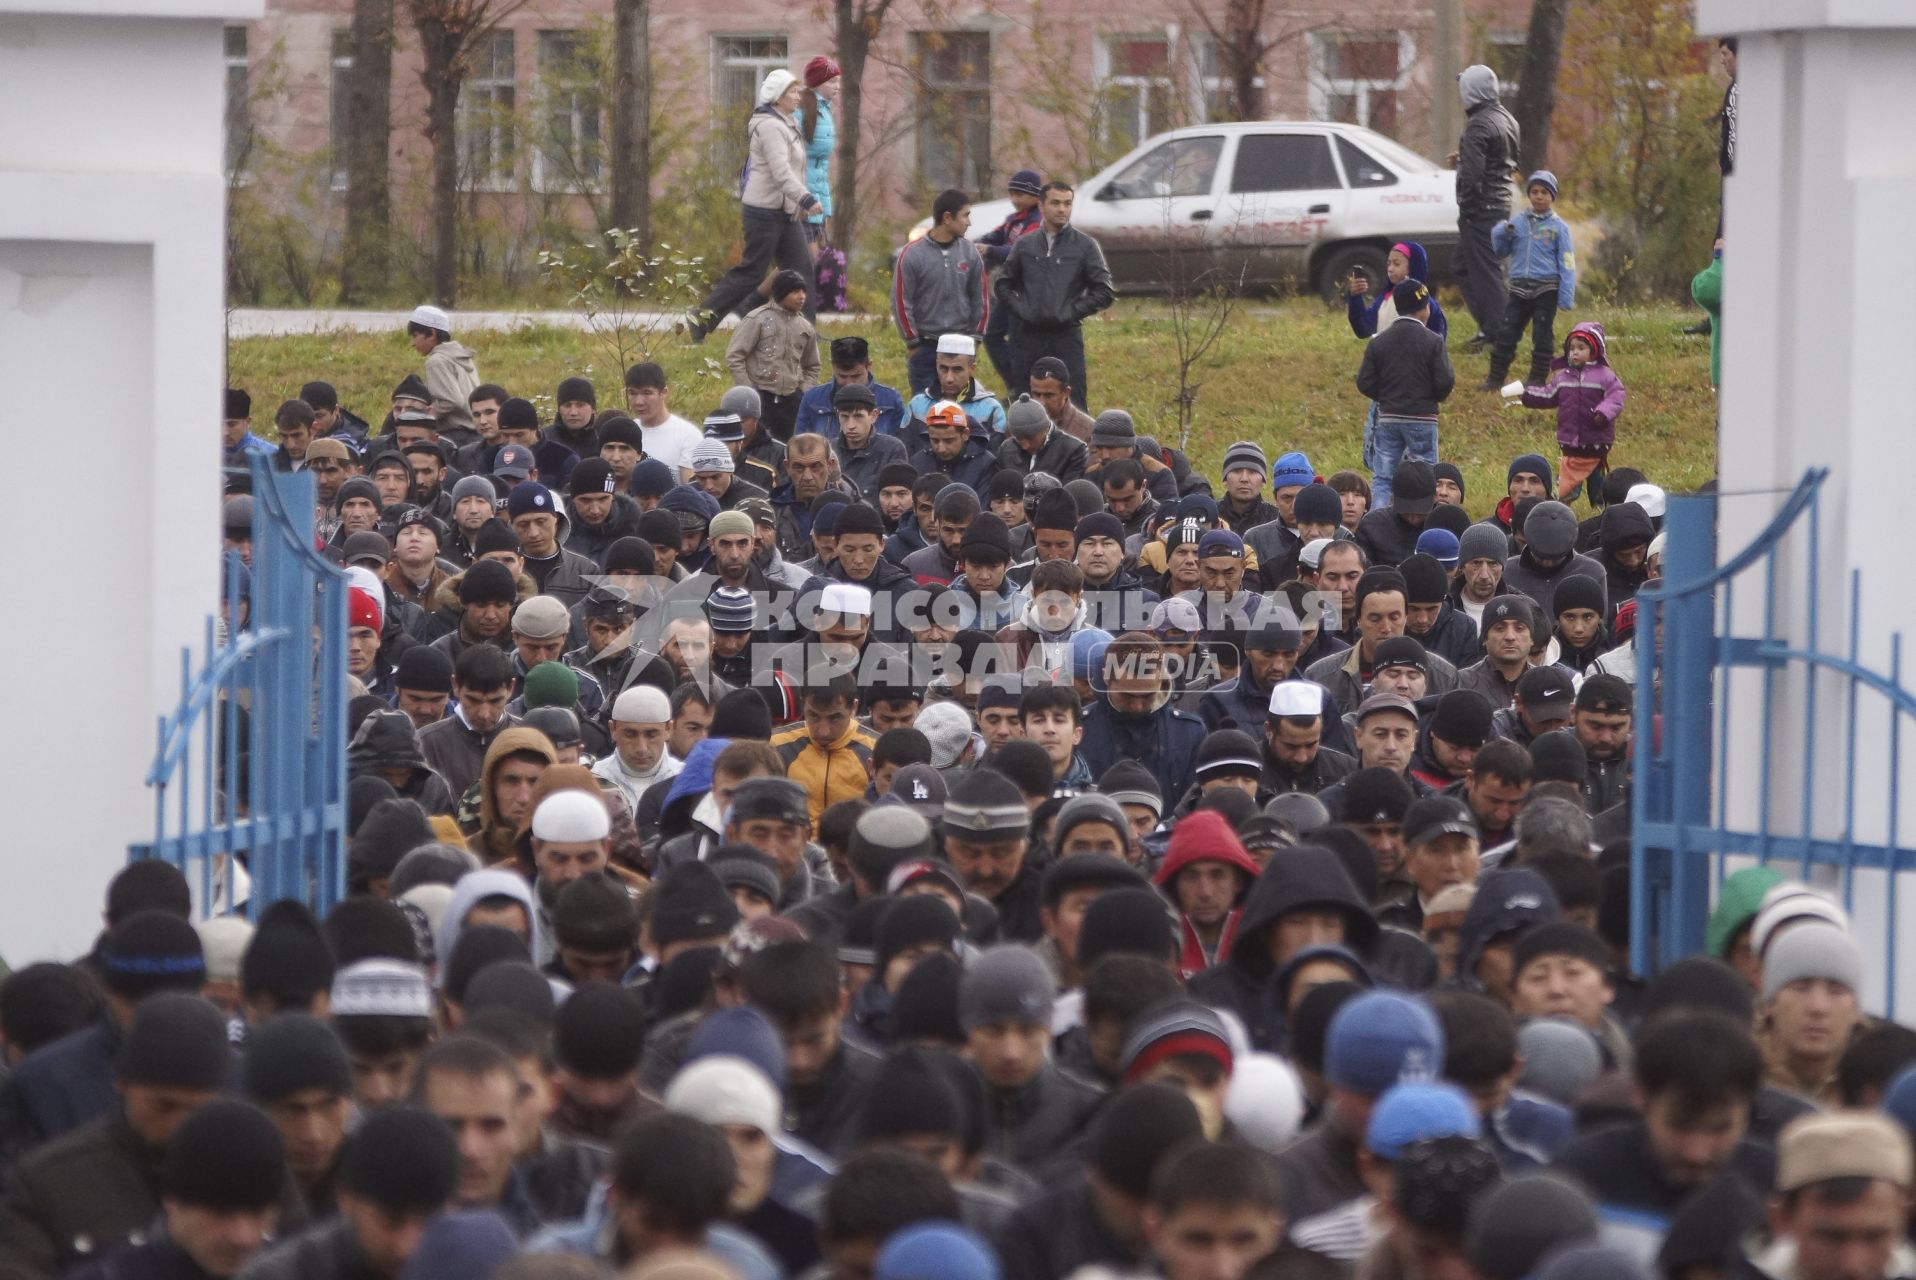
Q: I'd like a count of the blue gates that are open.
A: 2